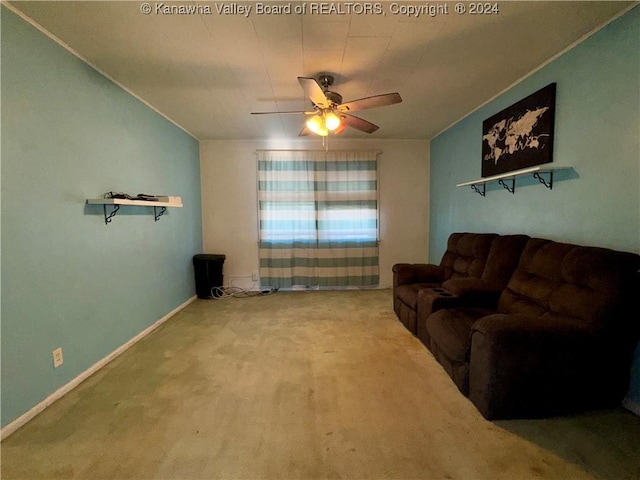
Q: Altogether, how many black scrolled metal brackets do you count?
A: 5